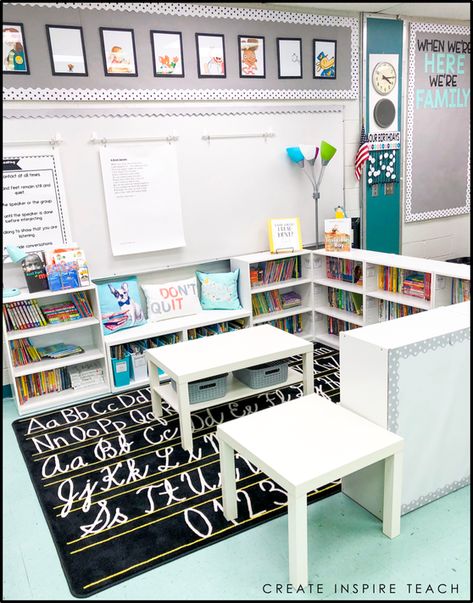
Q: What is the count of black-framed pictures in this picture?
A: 8